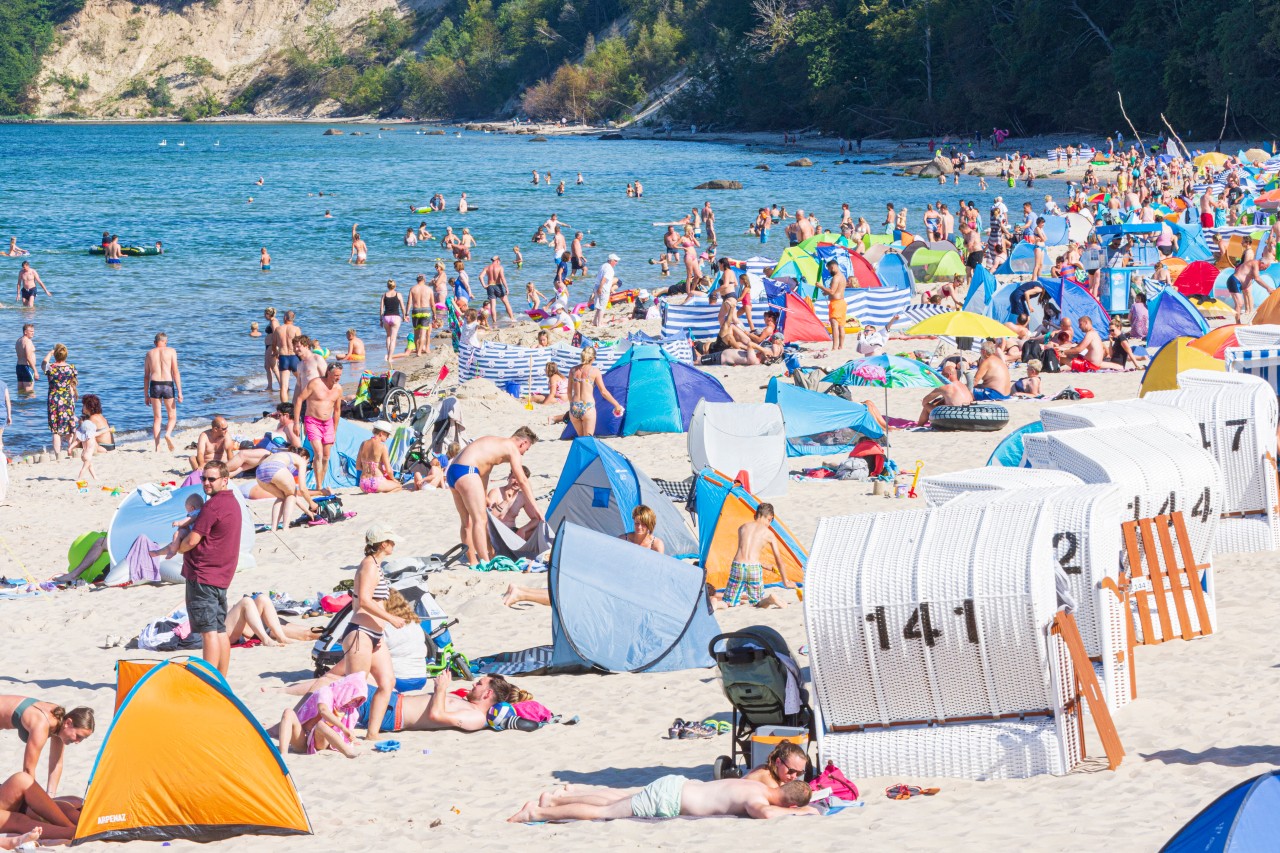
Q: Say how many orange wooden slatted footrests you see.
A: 2